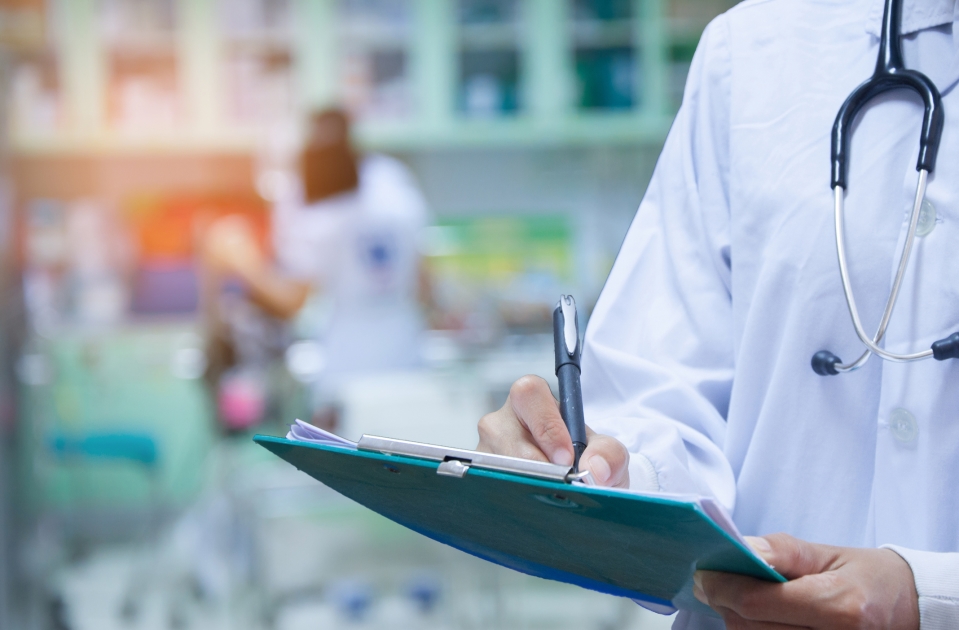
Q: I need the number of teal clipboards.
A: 1